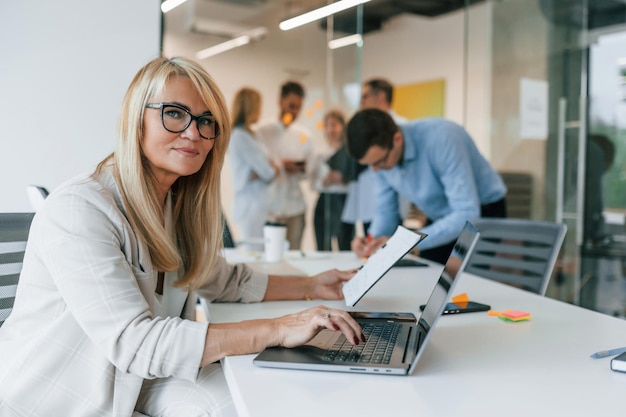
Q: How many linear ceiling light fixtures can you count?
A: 4